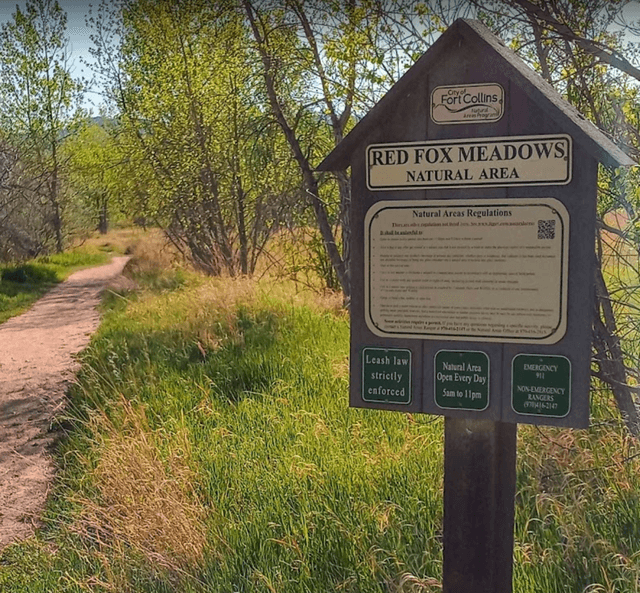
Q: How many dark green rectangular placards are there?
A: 3